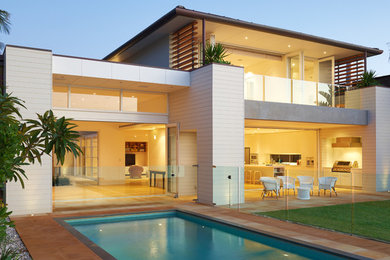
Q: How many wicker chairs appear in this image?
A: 4